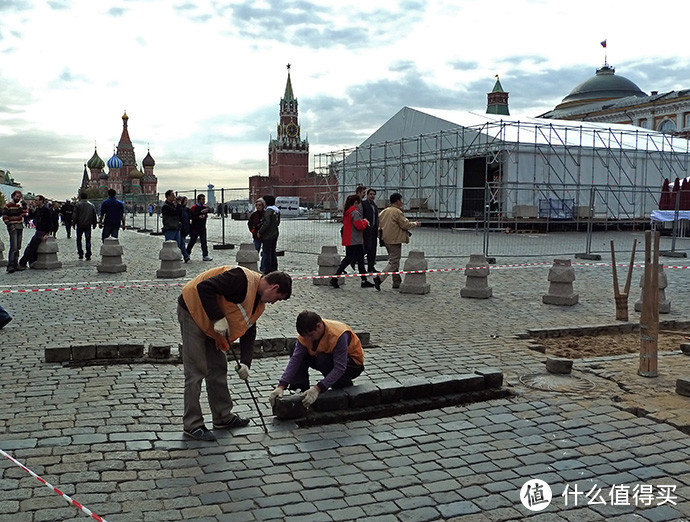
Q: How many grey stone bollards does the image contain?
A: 10